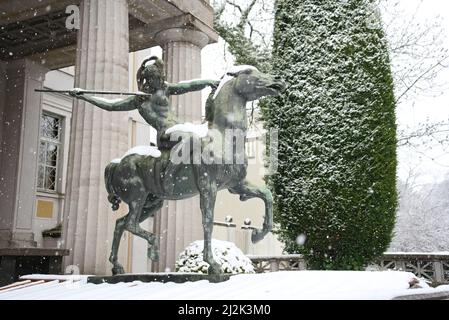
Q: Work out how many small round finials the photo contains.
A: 2